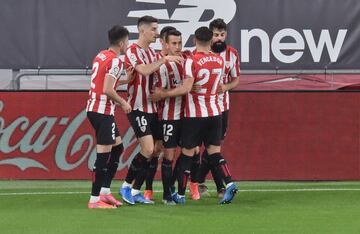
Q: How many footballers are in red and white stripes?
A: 6